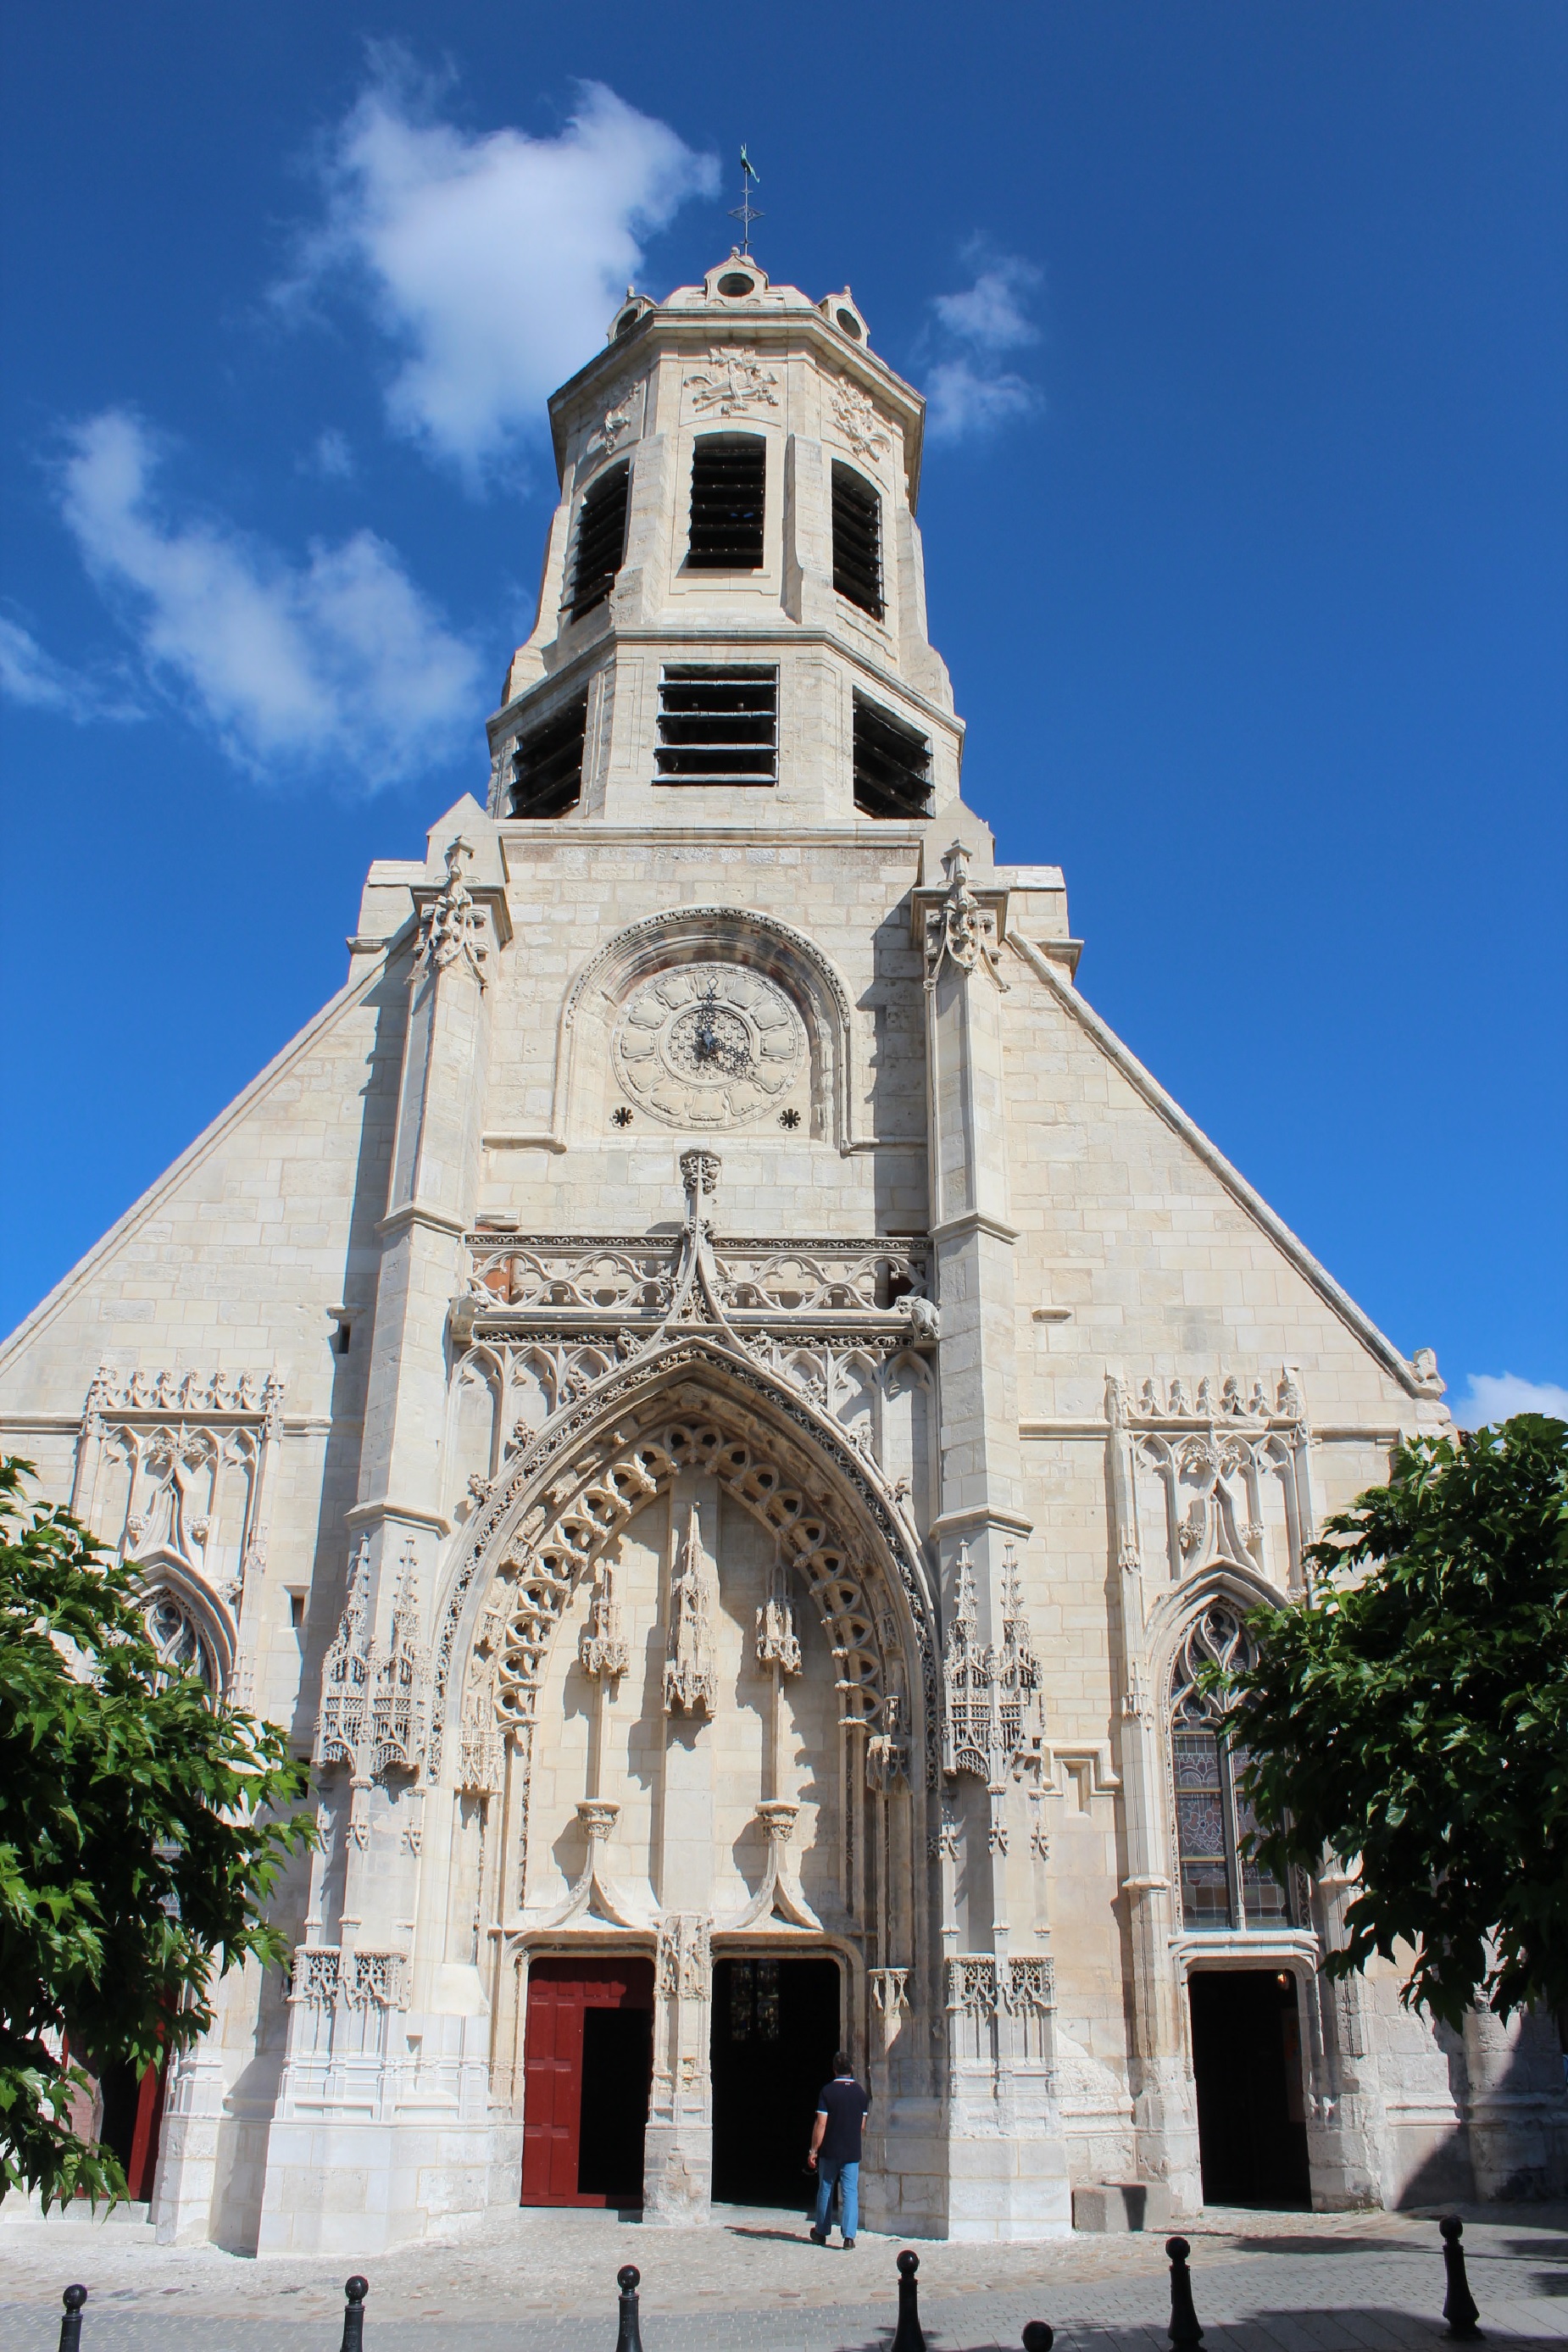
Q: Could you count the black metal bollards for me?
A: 7